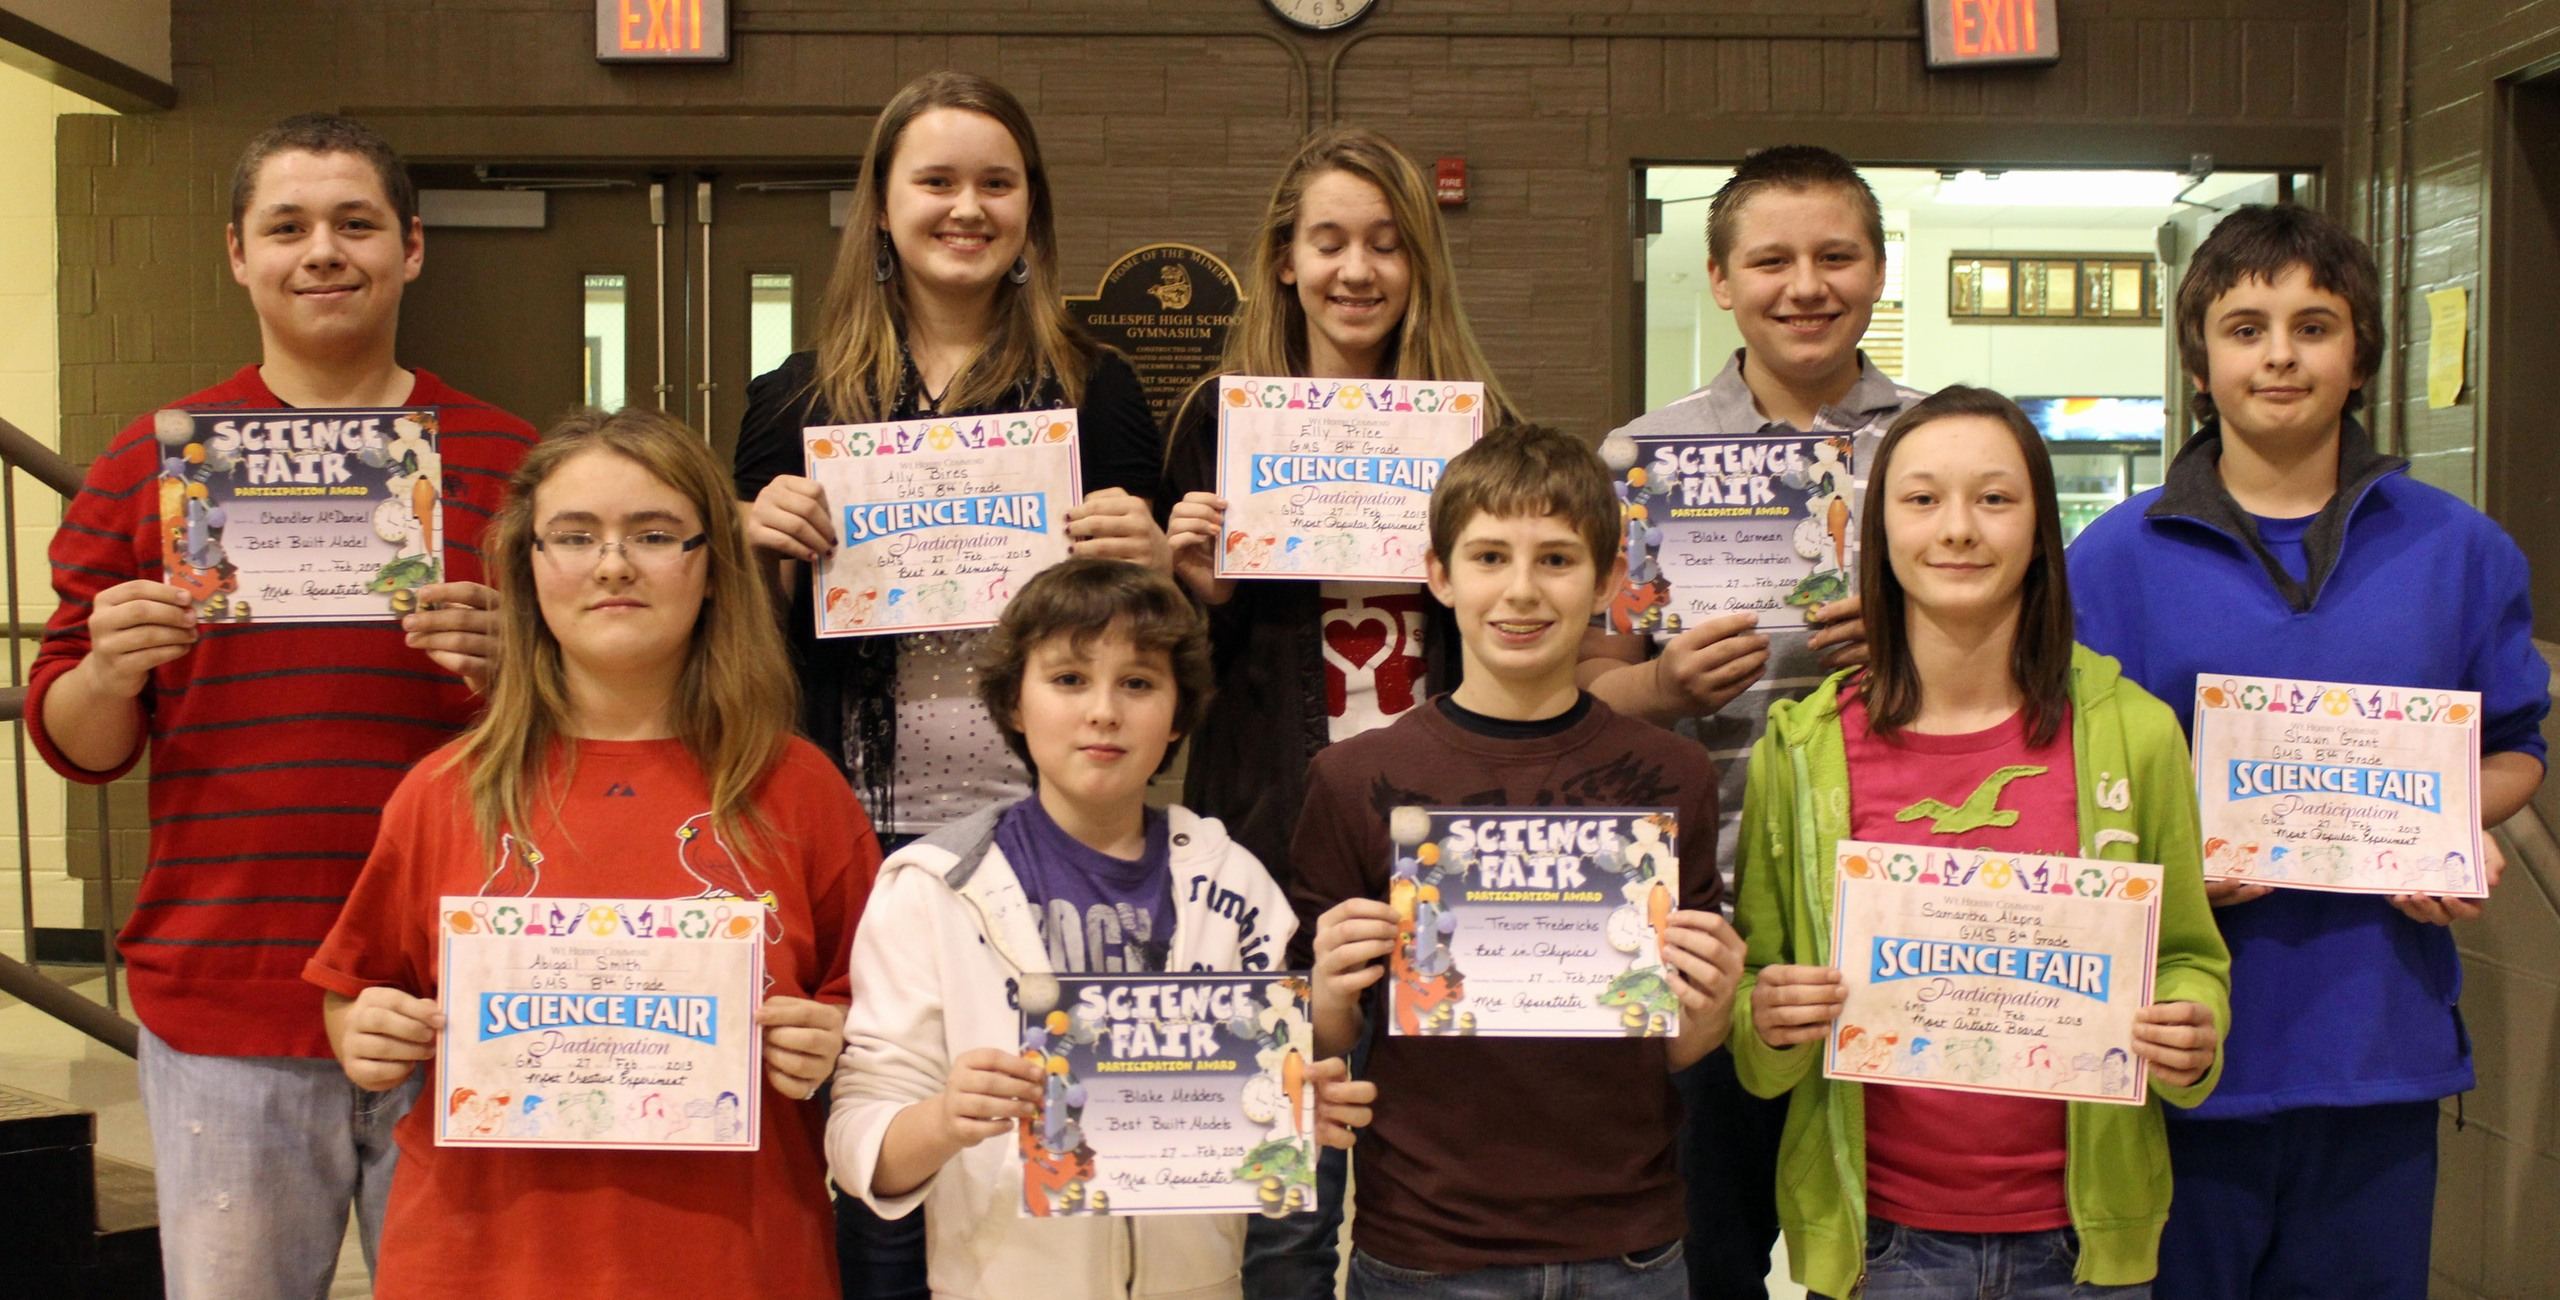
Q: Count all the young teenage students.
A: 9